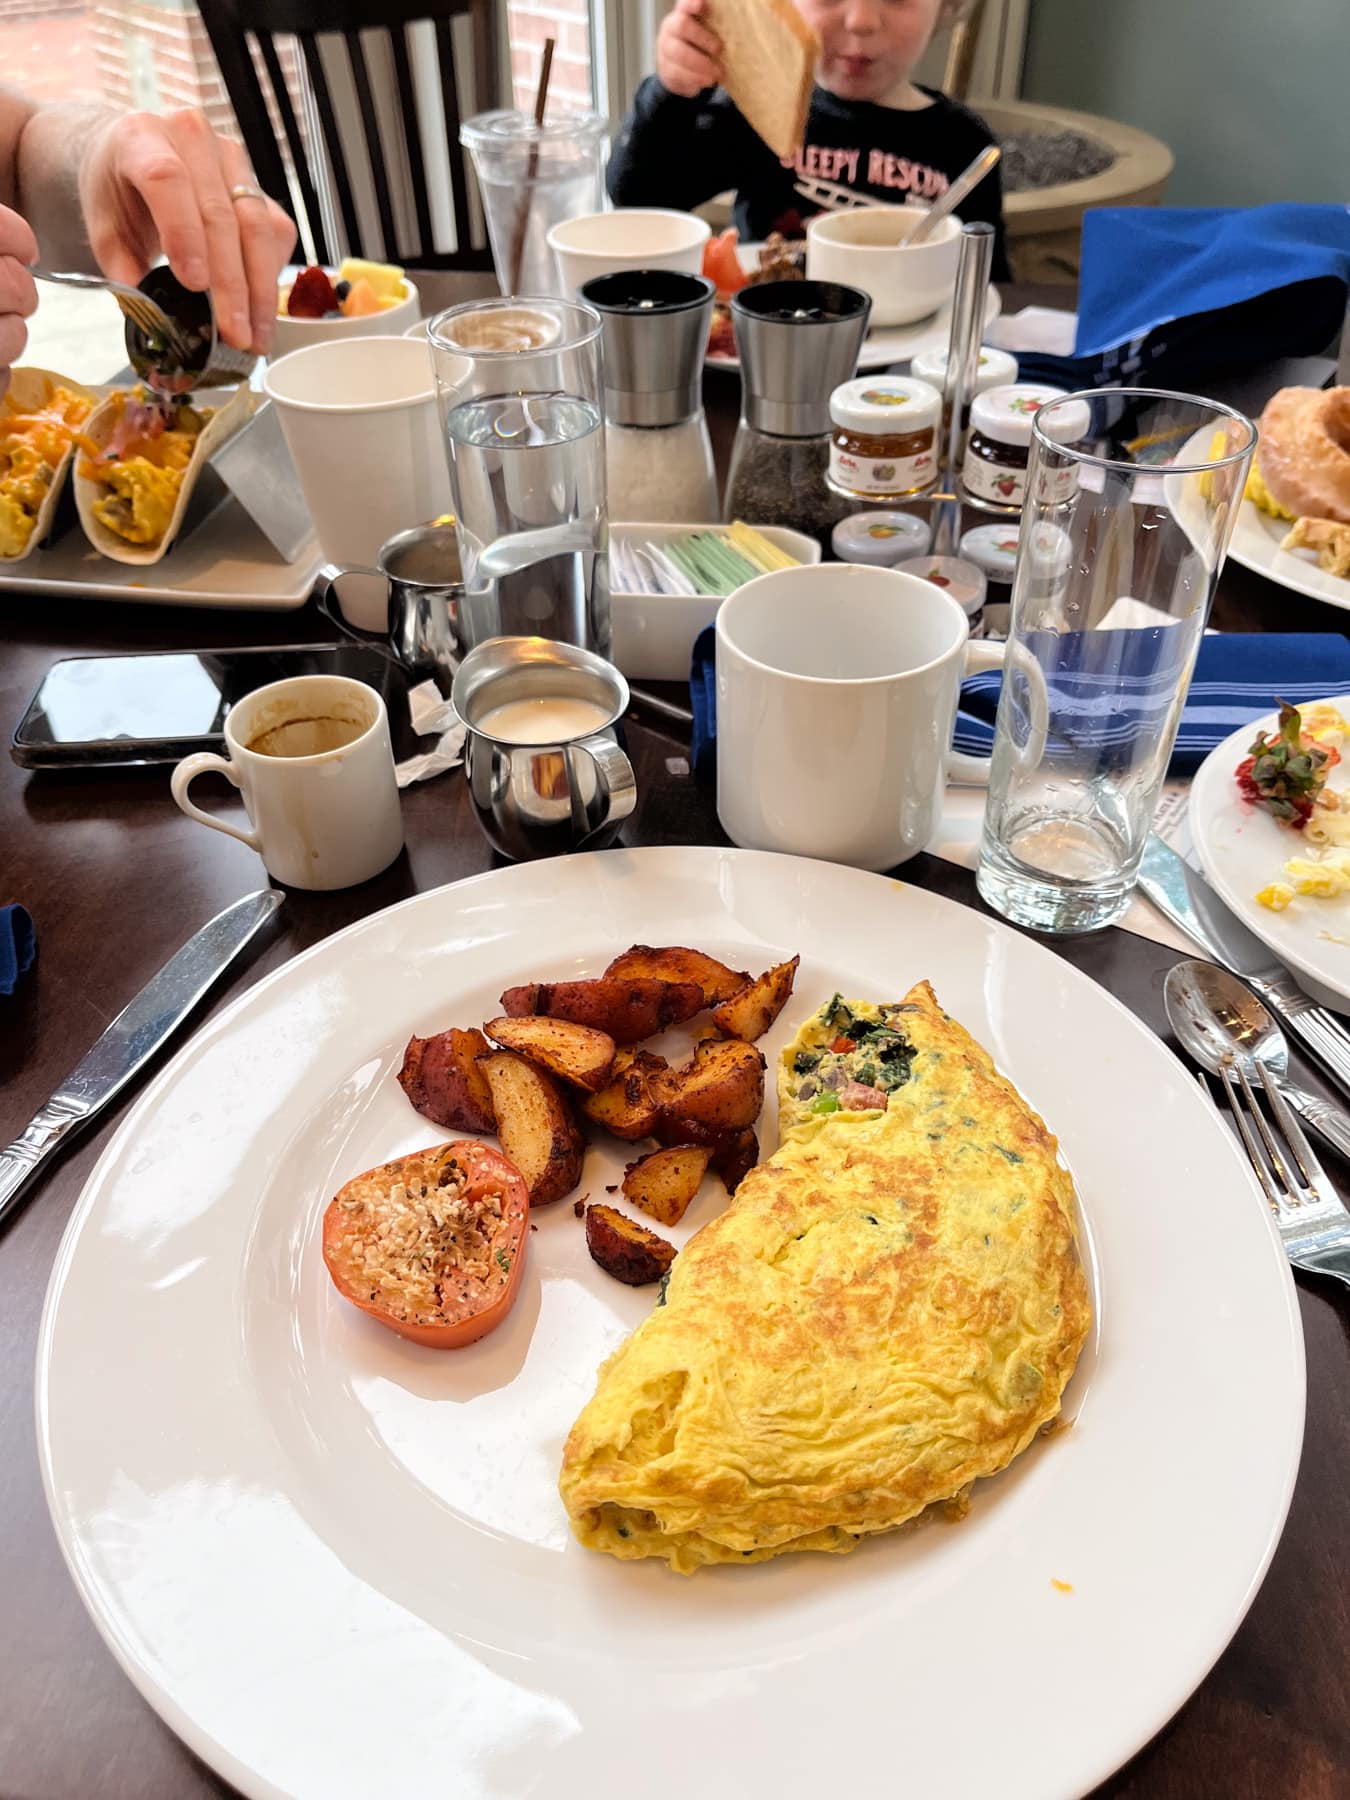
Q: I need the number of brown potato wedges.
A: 11